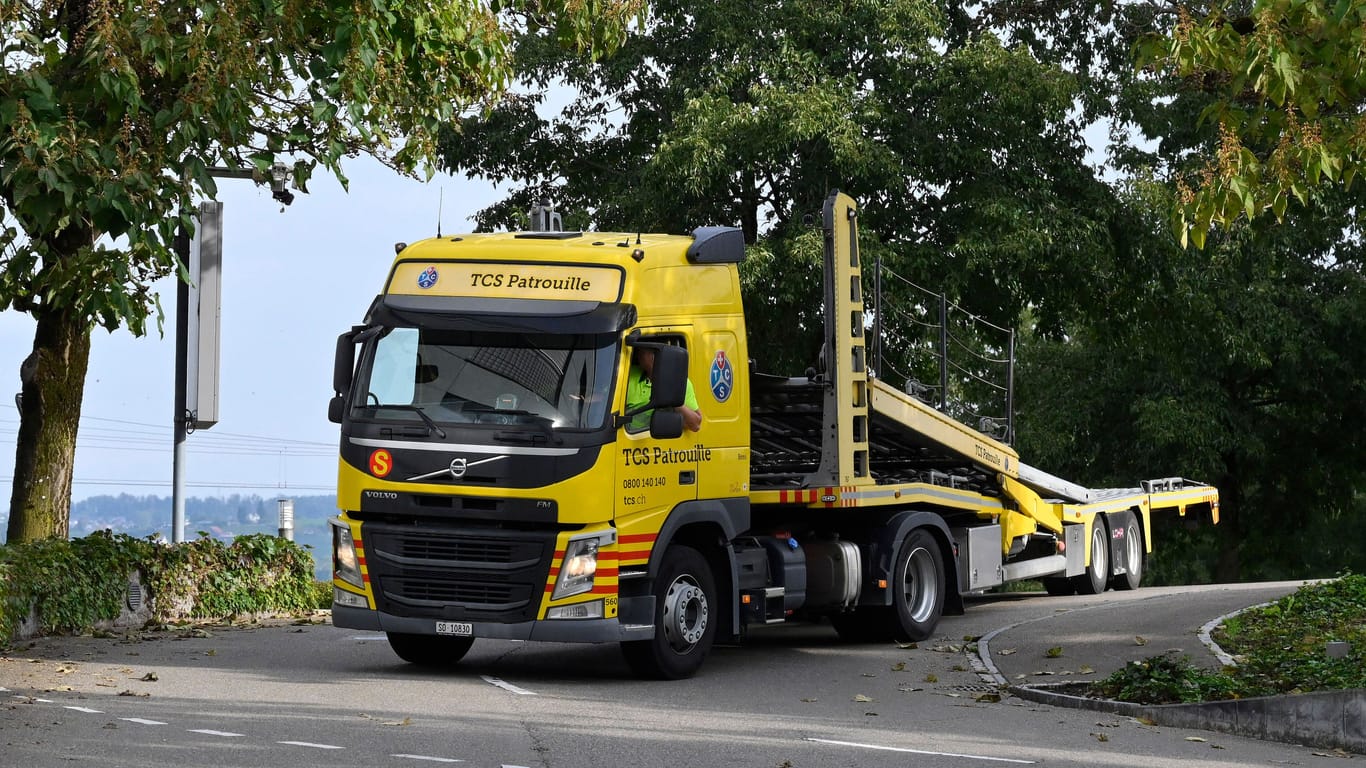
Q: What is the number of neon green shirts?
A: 1